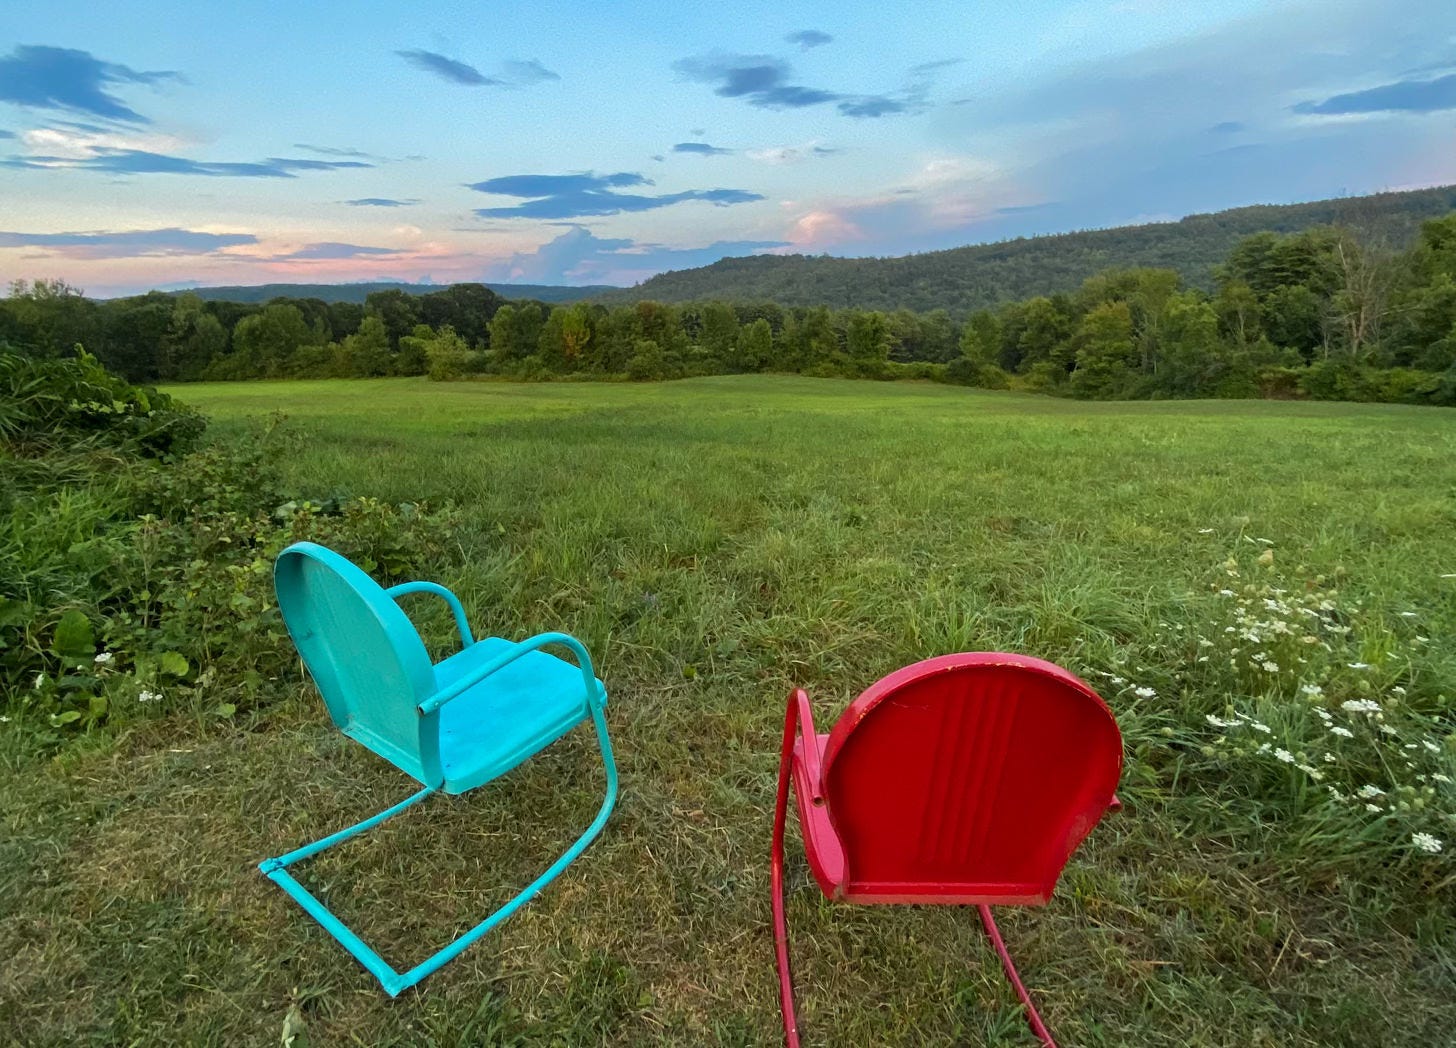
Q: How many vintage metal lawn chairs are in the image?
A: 2